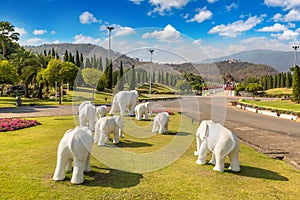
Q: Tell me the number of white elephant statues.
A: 8